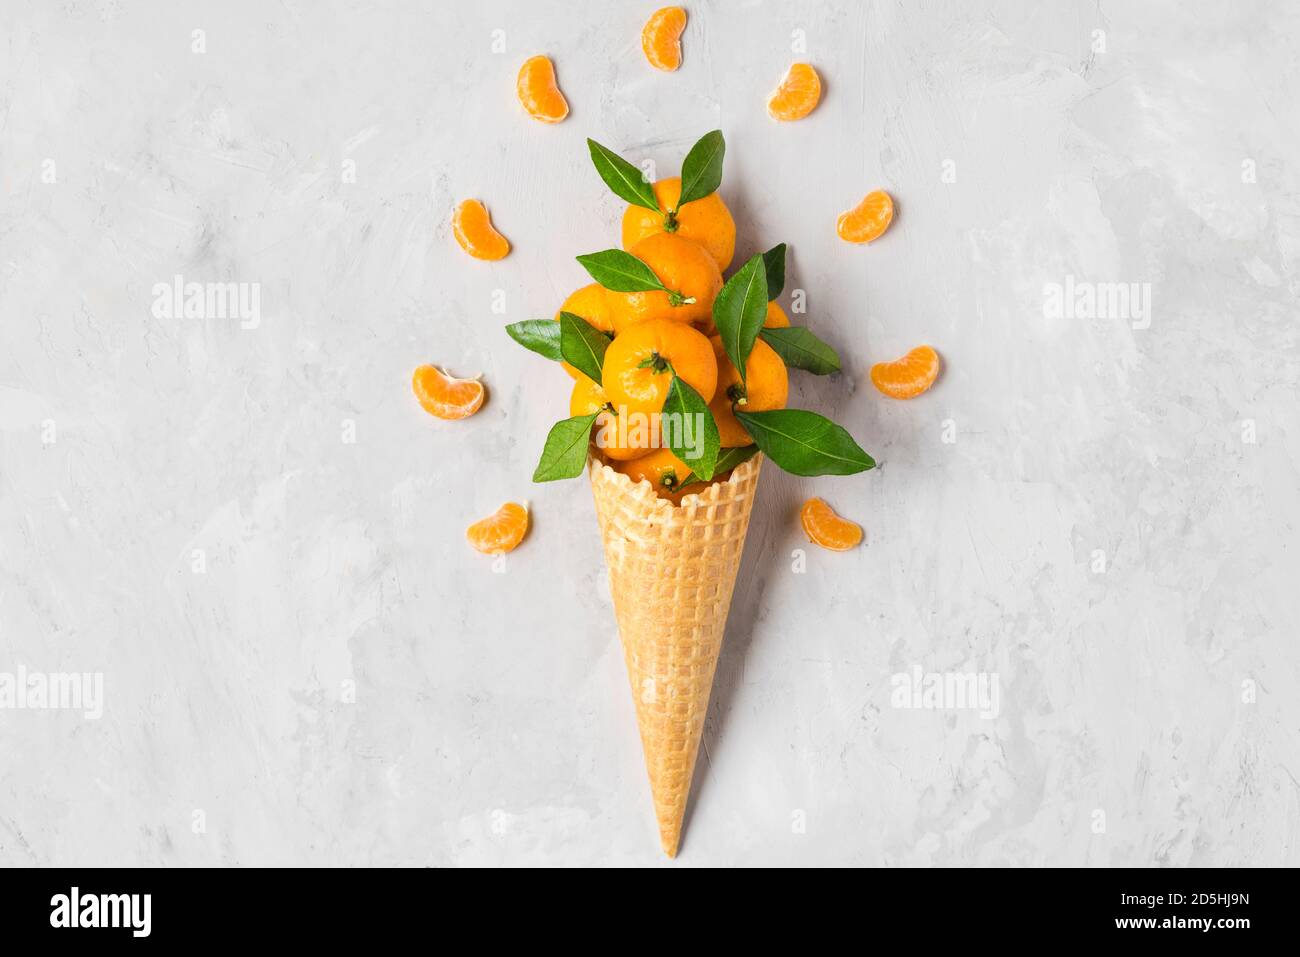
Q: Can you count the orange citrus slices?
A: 9